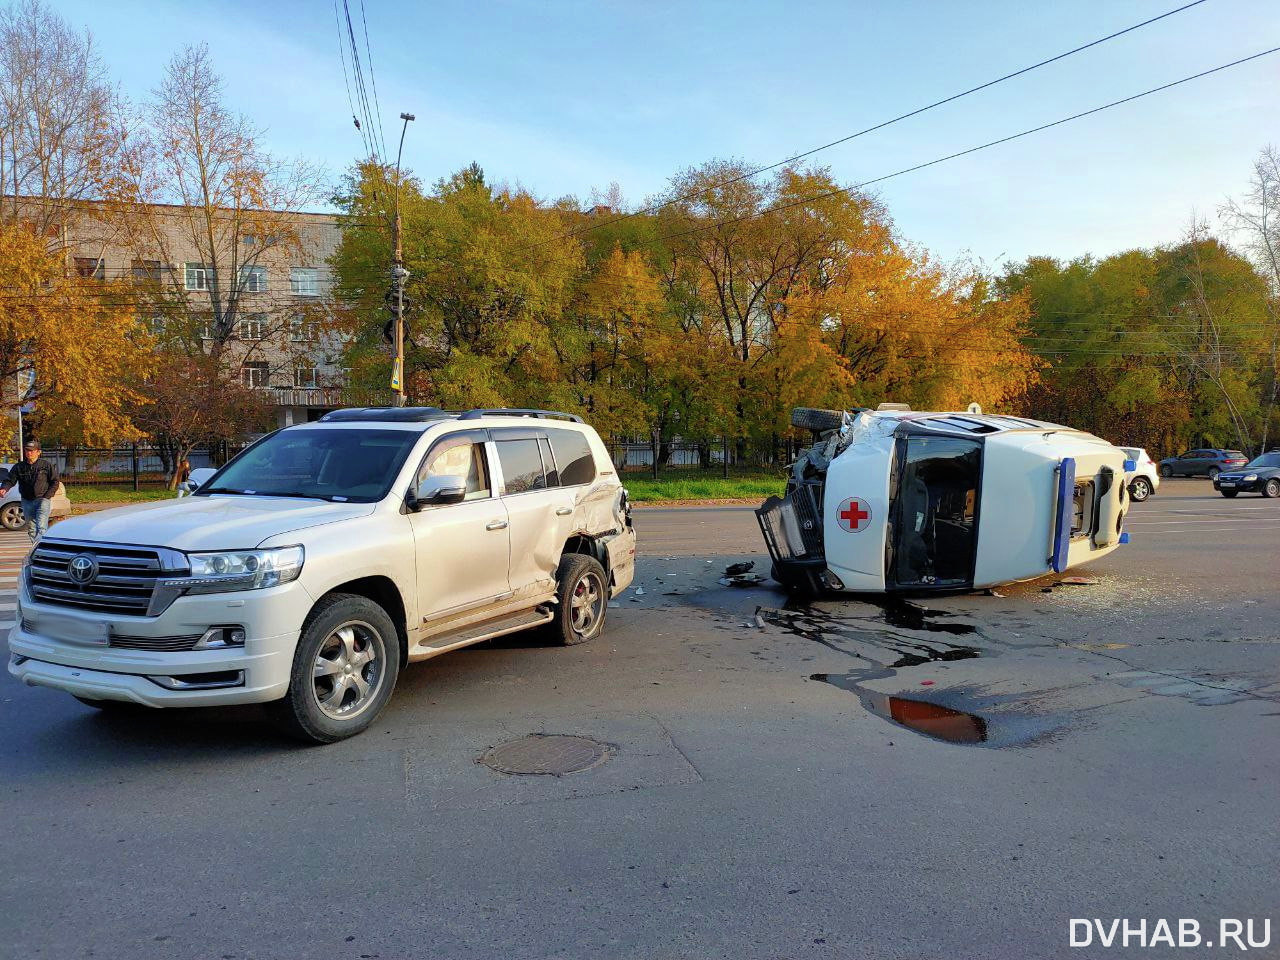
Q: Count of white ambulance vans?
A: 1